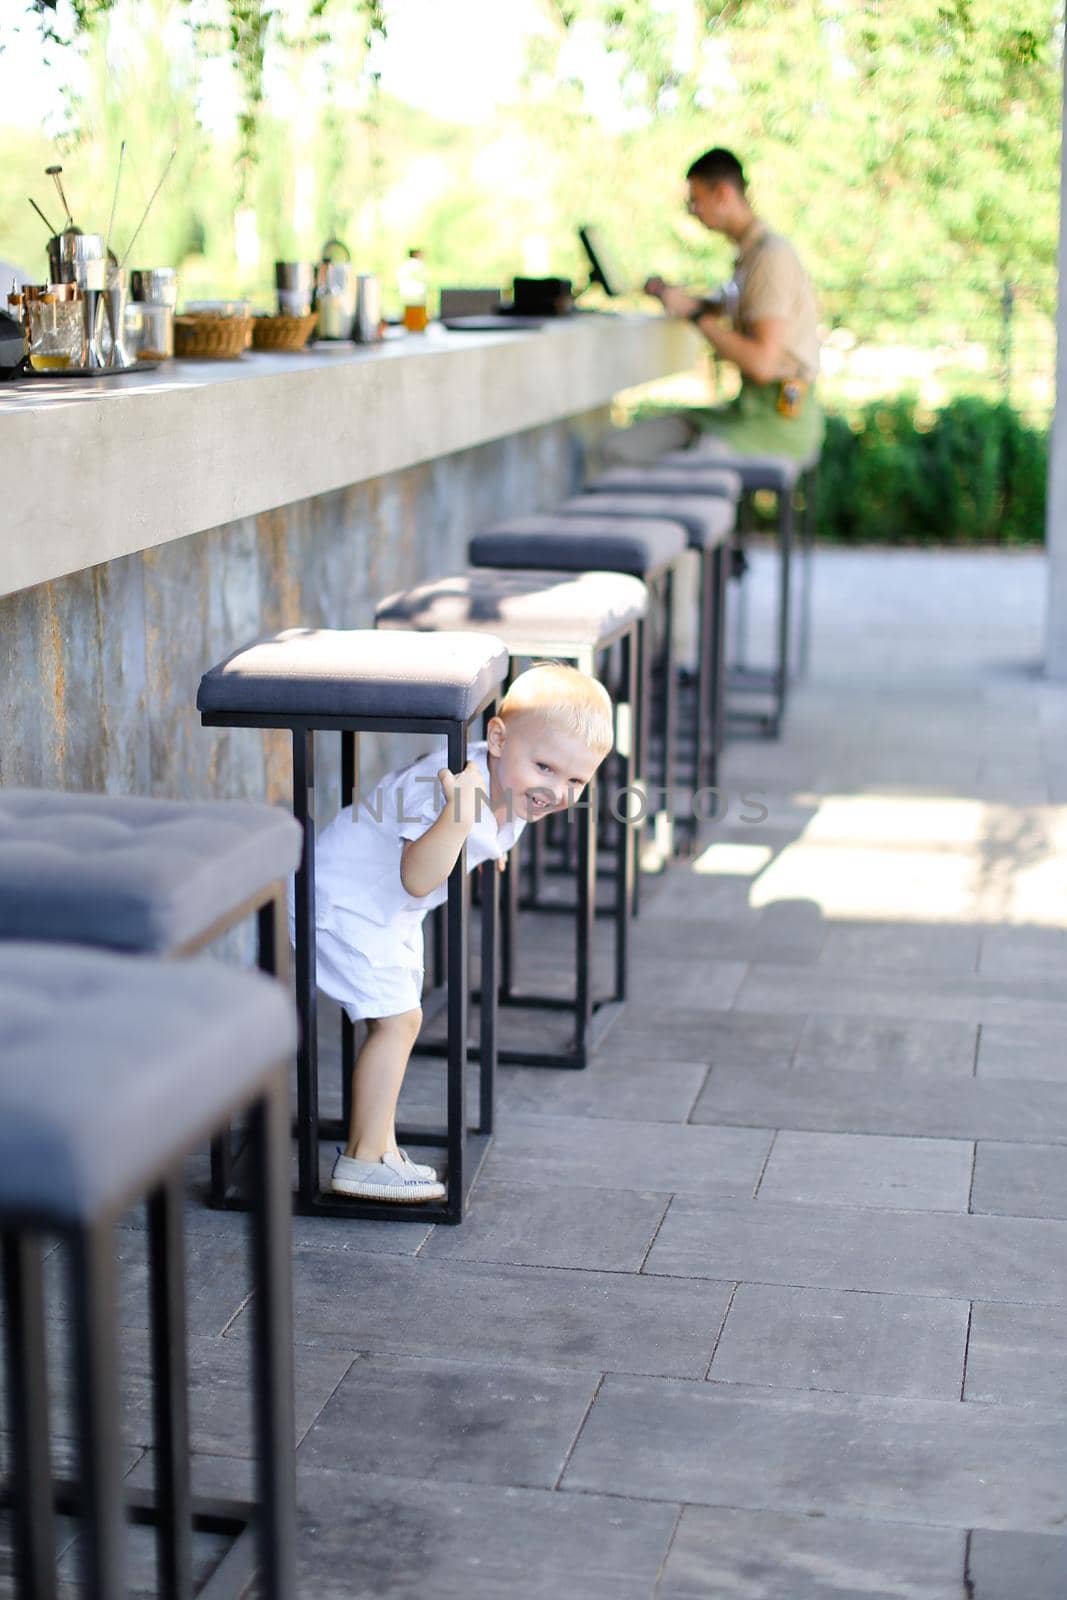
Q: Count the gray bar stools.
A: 8